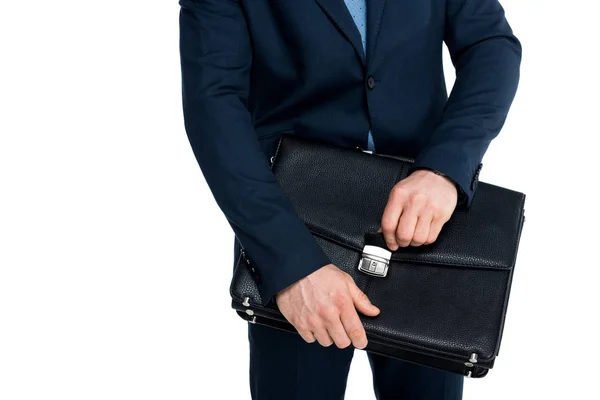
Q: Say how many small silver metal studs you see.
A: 6